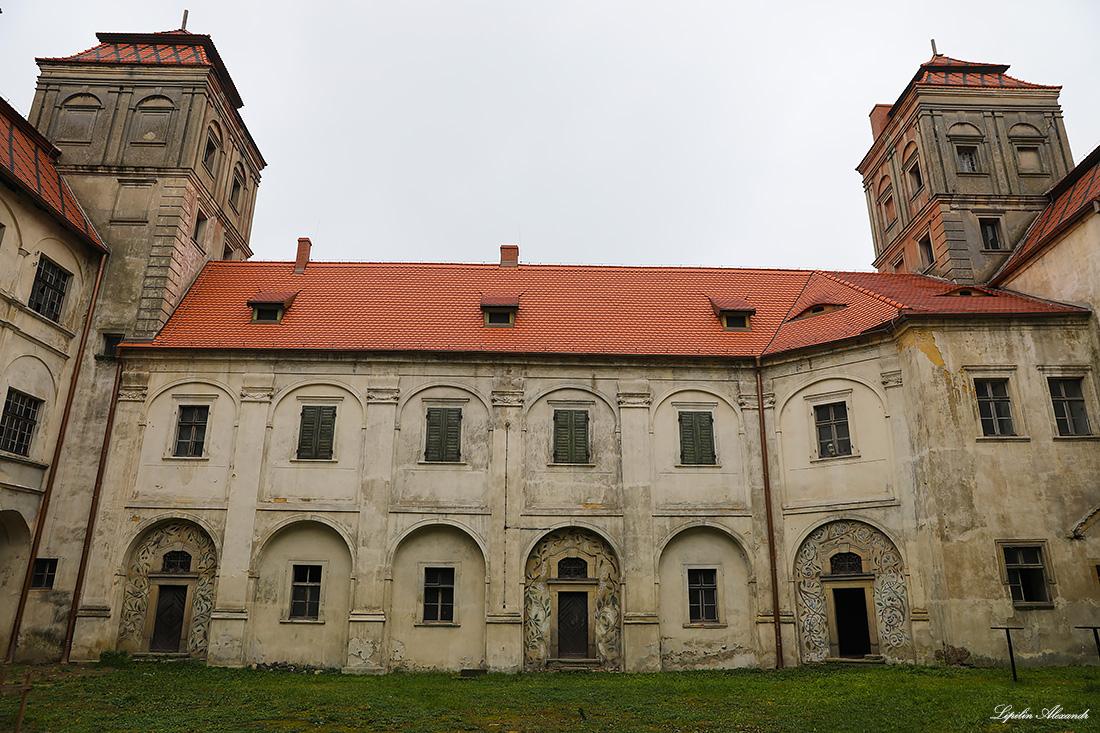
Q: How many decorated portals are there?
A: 3